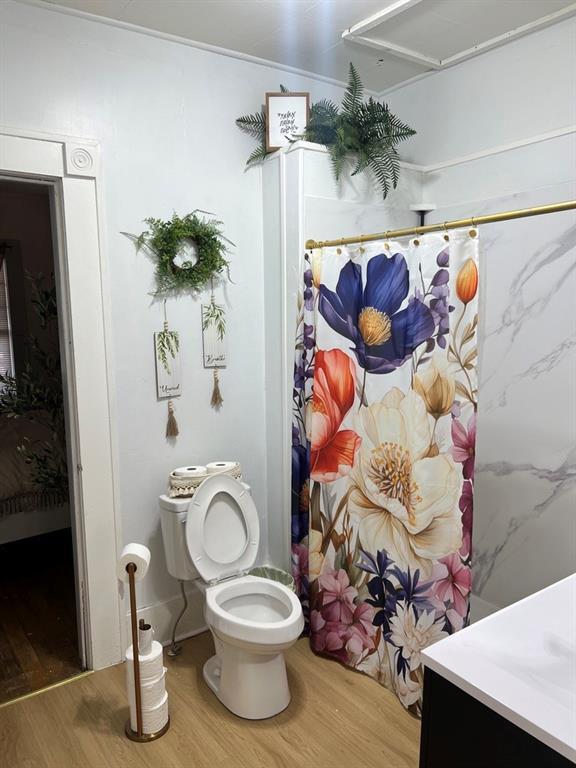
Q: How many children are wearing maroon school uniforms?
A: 0